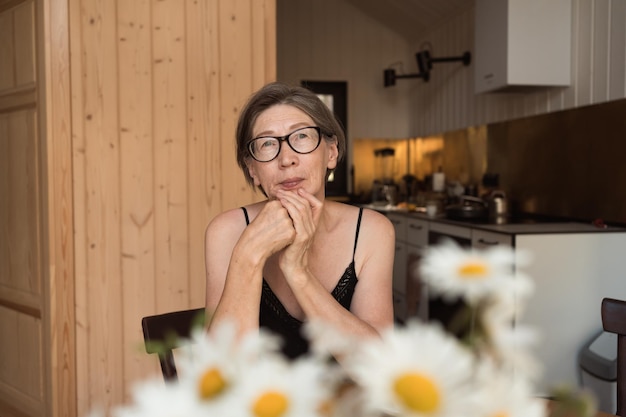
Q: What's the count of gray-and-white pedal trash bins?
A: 1